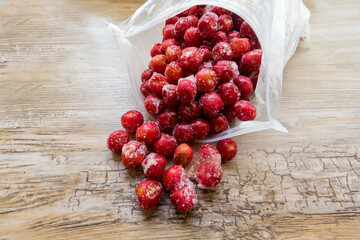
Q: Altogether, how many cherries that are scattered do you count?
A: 13